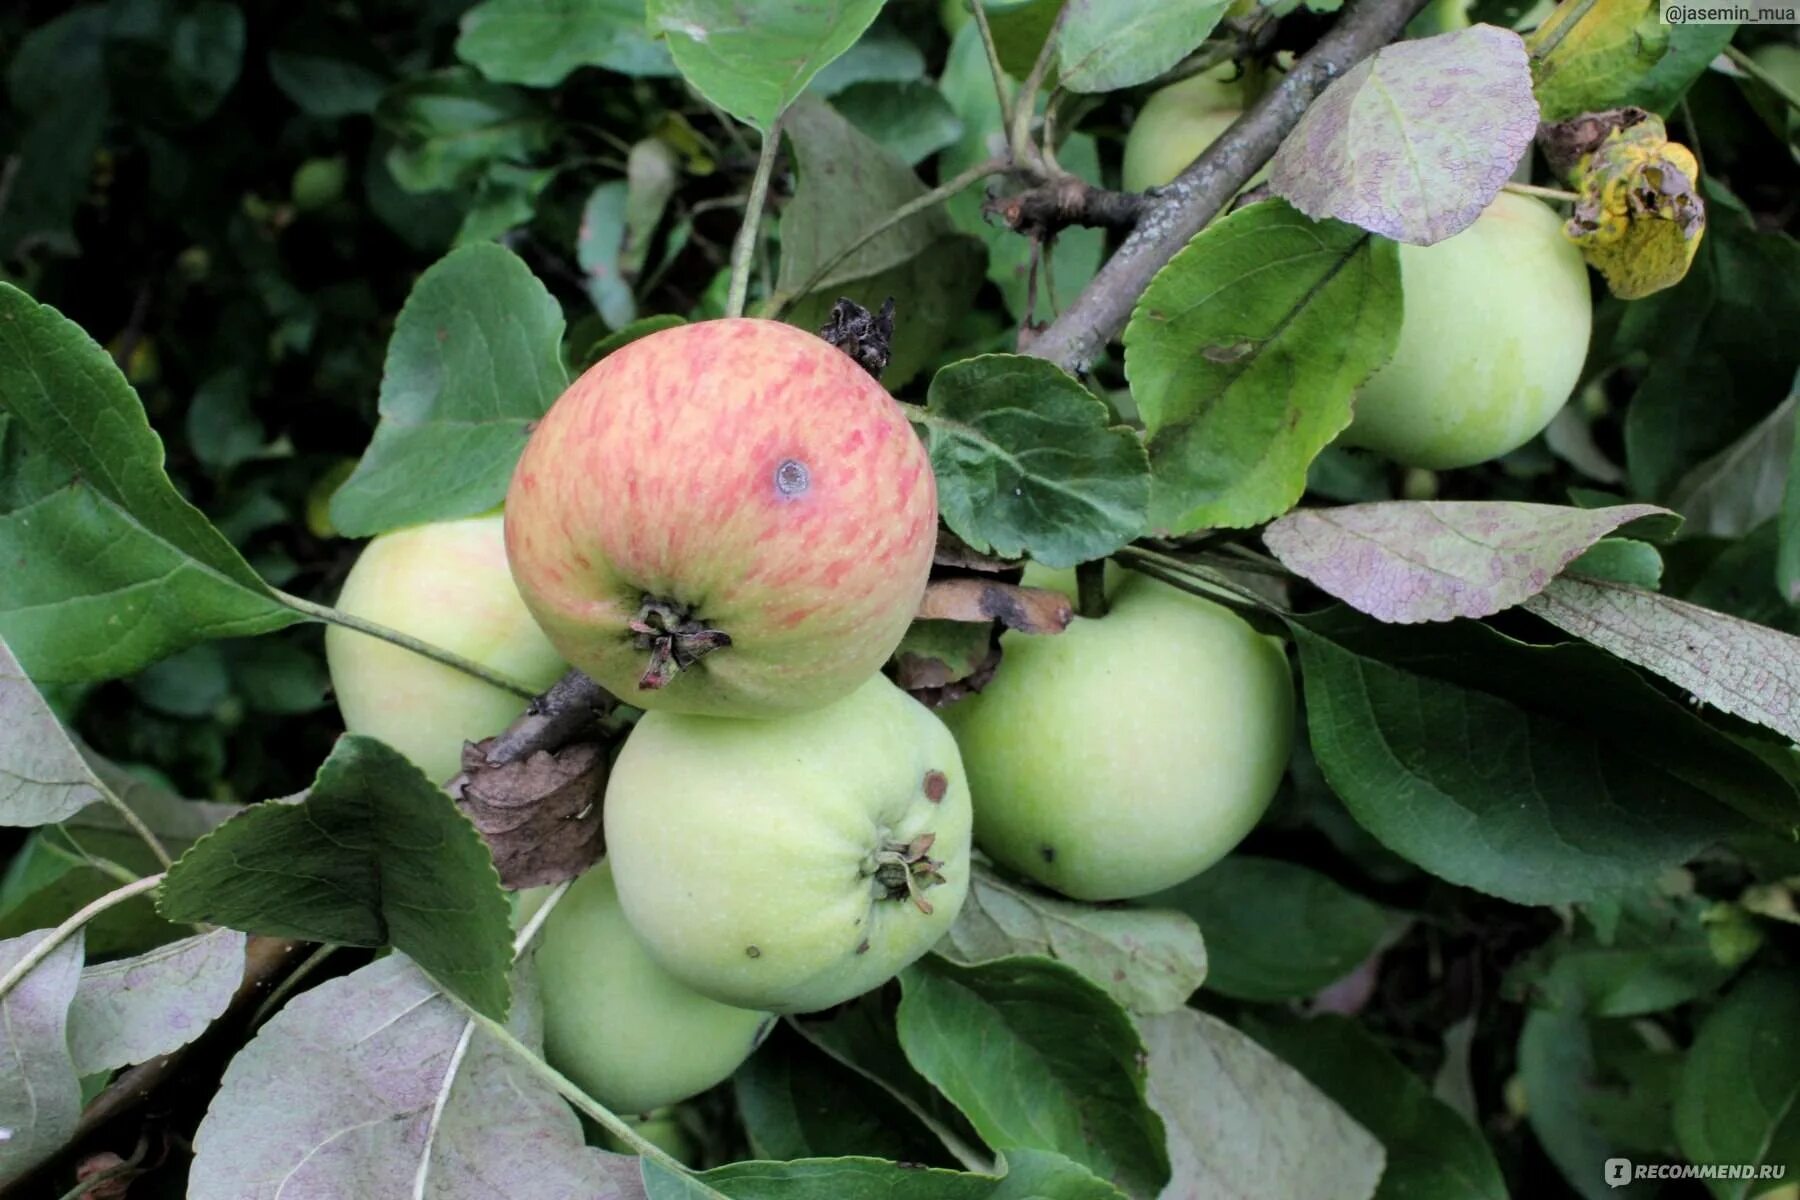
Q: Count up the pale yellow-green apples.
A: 6